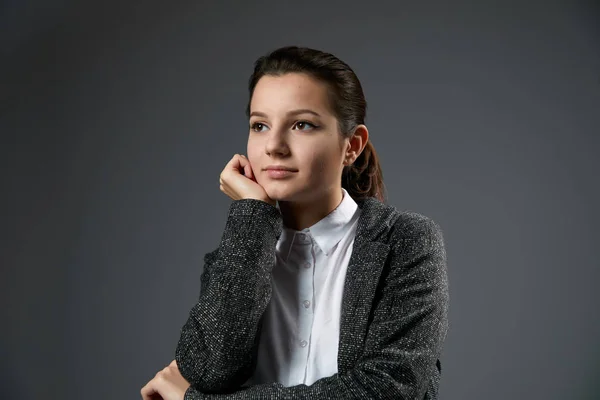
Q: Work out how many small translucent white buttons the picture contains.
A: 4